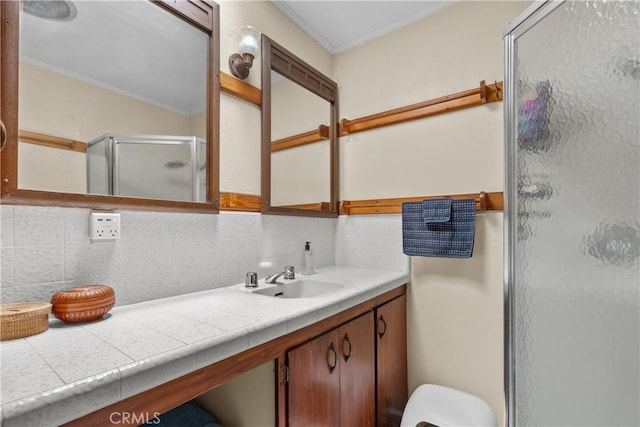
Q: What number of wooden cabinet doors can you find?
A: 3